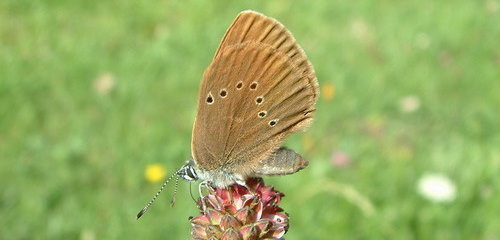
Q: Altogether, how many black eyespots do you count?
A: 7